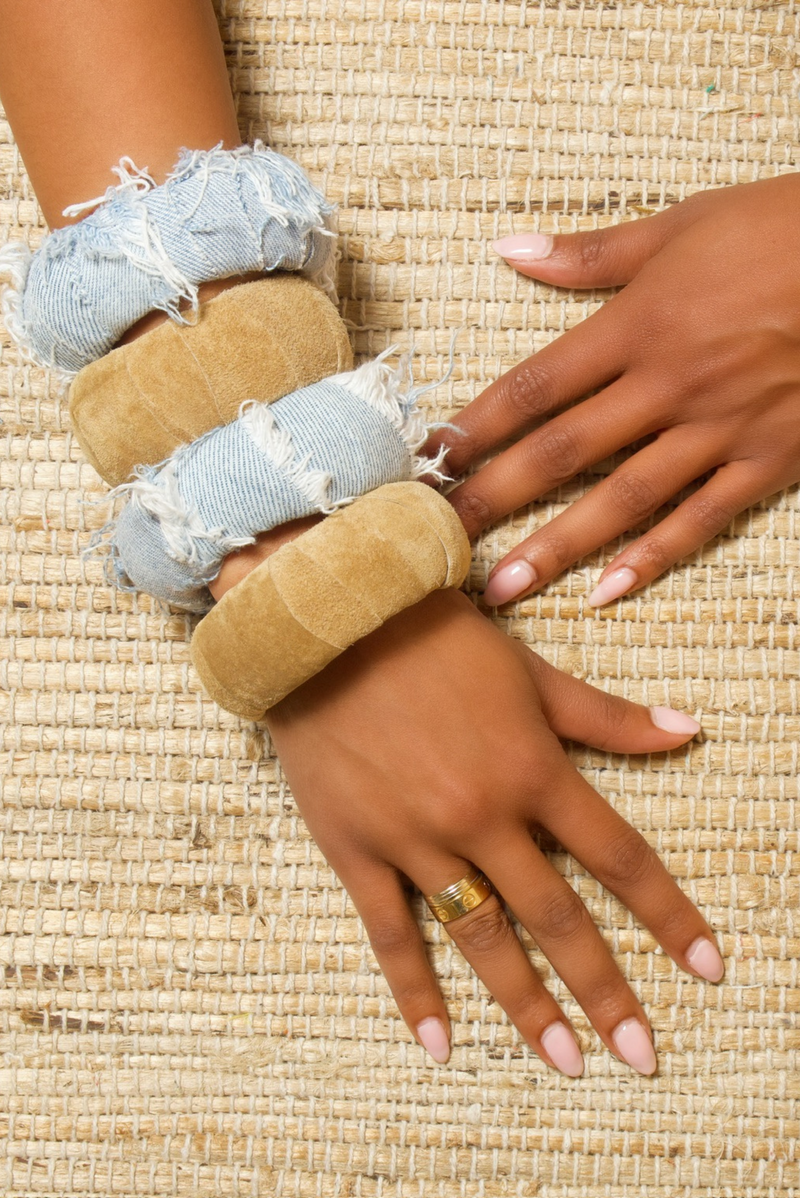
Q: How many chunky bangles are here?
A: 4